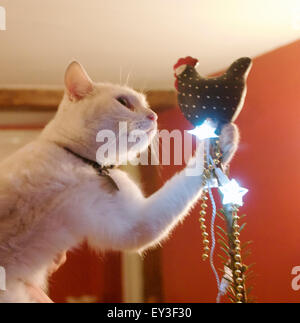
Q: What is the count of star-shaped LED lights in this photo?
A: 2